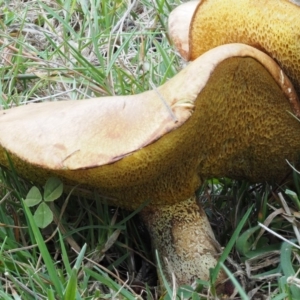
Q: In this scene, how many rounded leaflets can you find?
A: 3